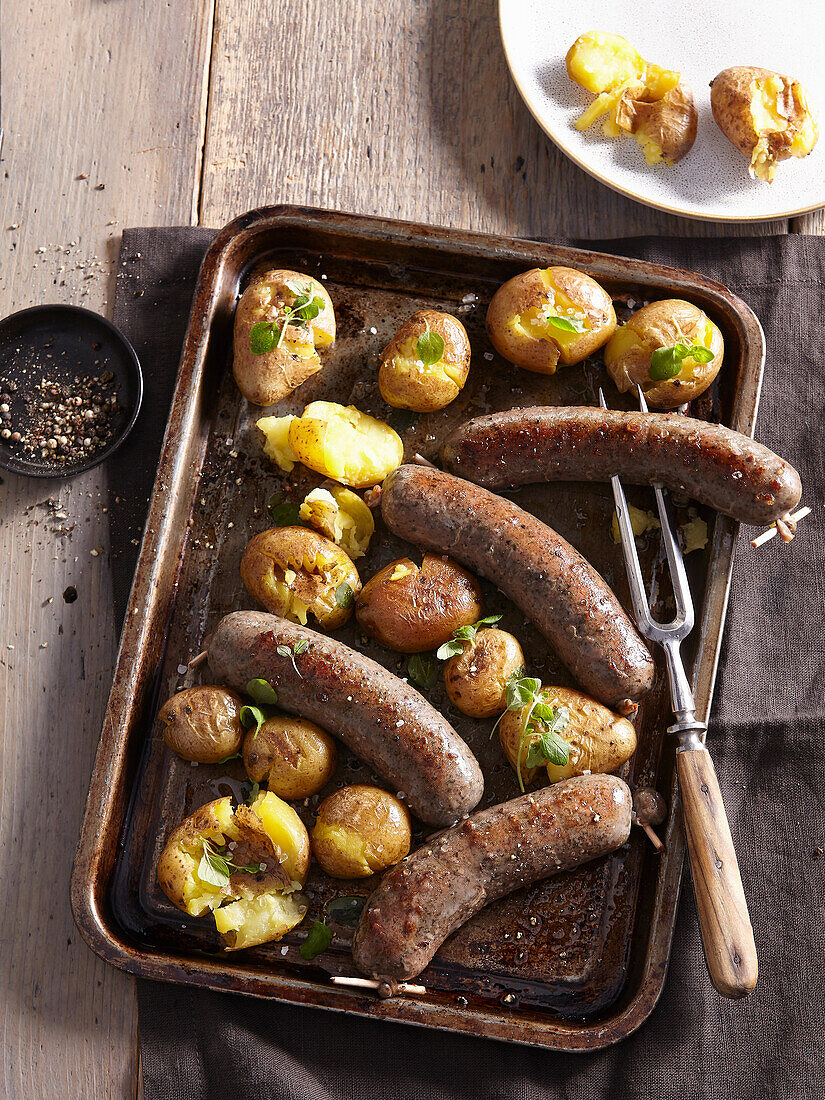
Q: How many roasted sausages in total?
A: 4